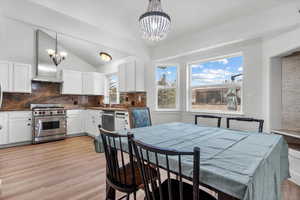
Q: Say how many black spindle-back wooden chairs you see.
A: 2